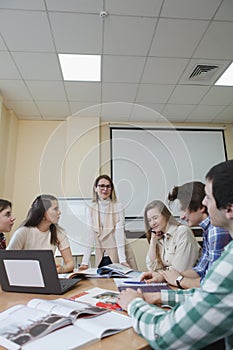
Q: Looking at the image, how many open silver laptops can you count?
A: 0